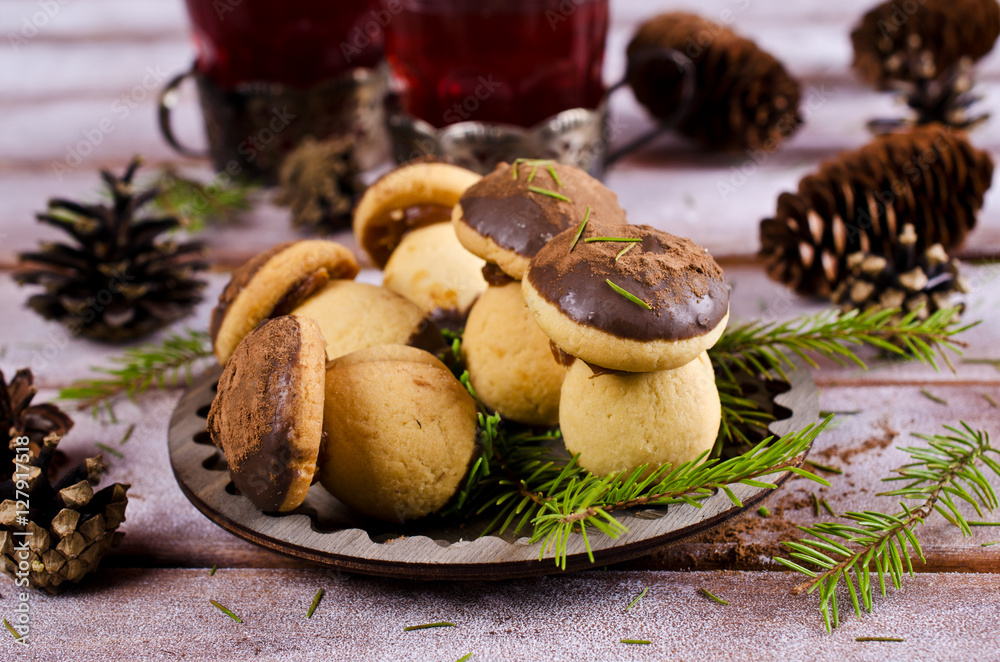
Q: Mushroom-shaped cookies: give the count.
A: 5